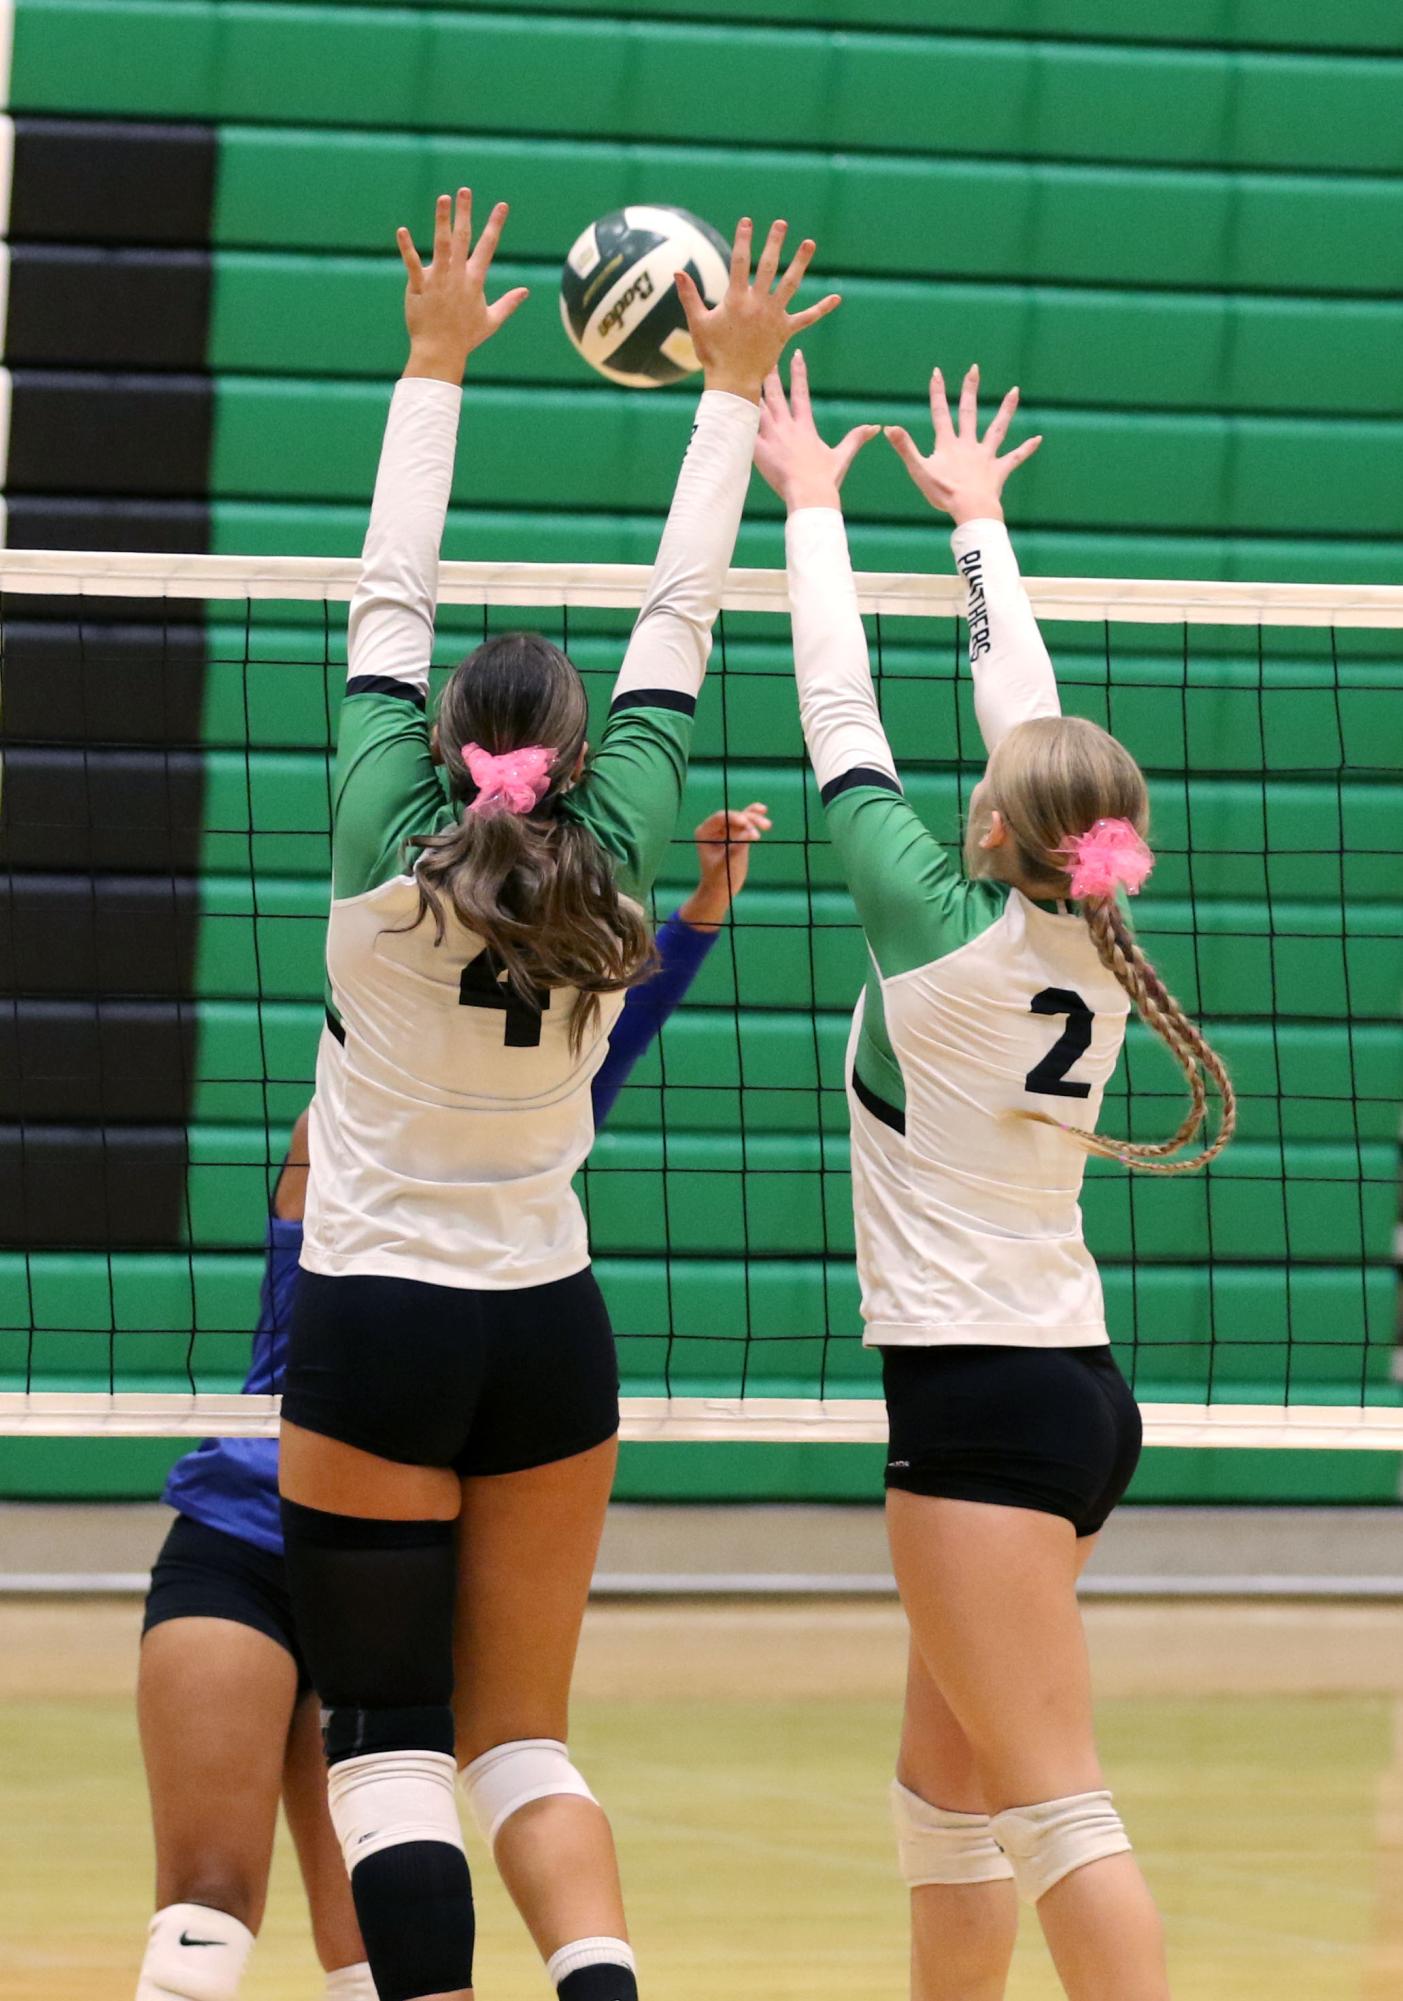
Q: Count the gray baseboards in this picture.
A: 1